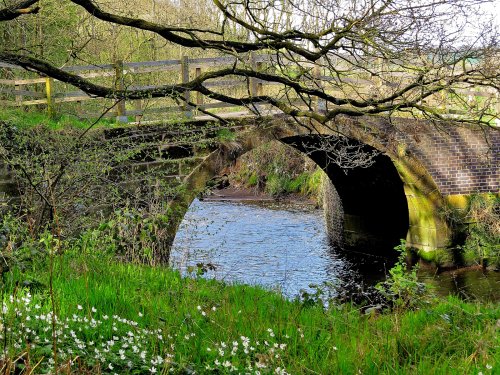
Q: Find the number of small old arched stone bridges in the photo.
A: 1